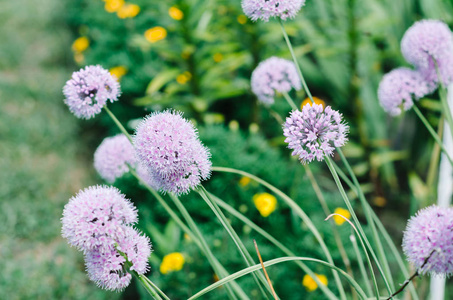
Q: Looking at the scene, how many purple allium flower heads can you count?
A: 11